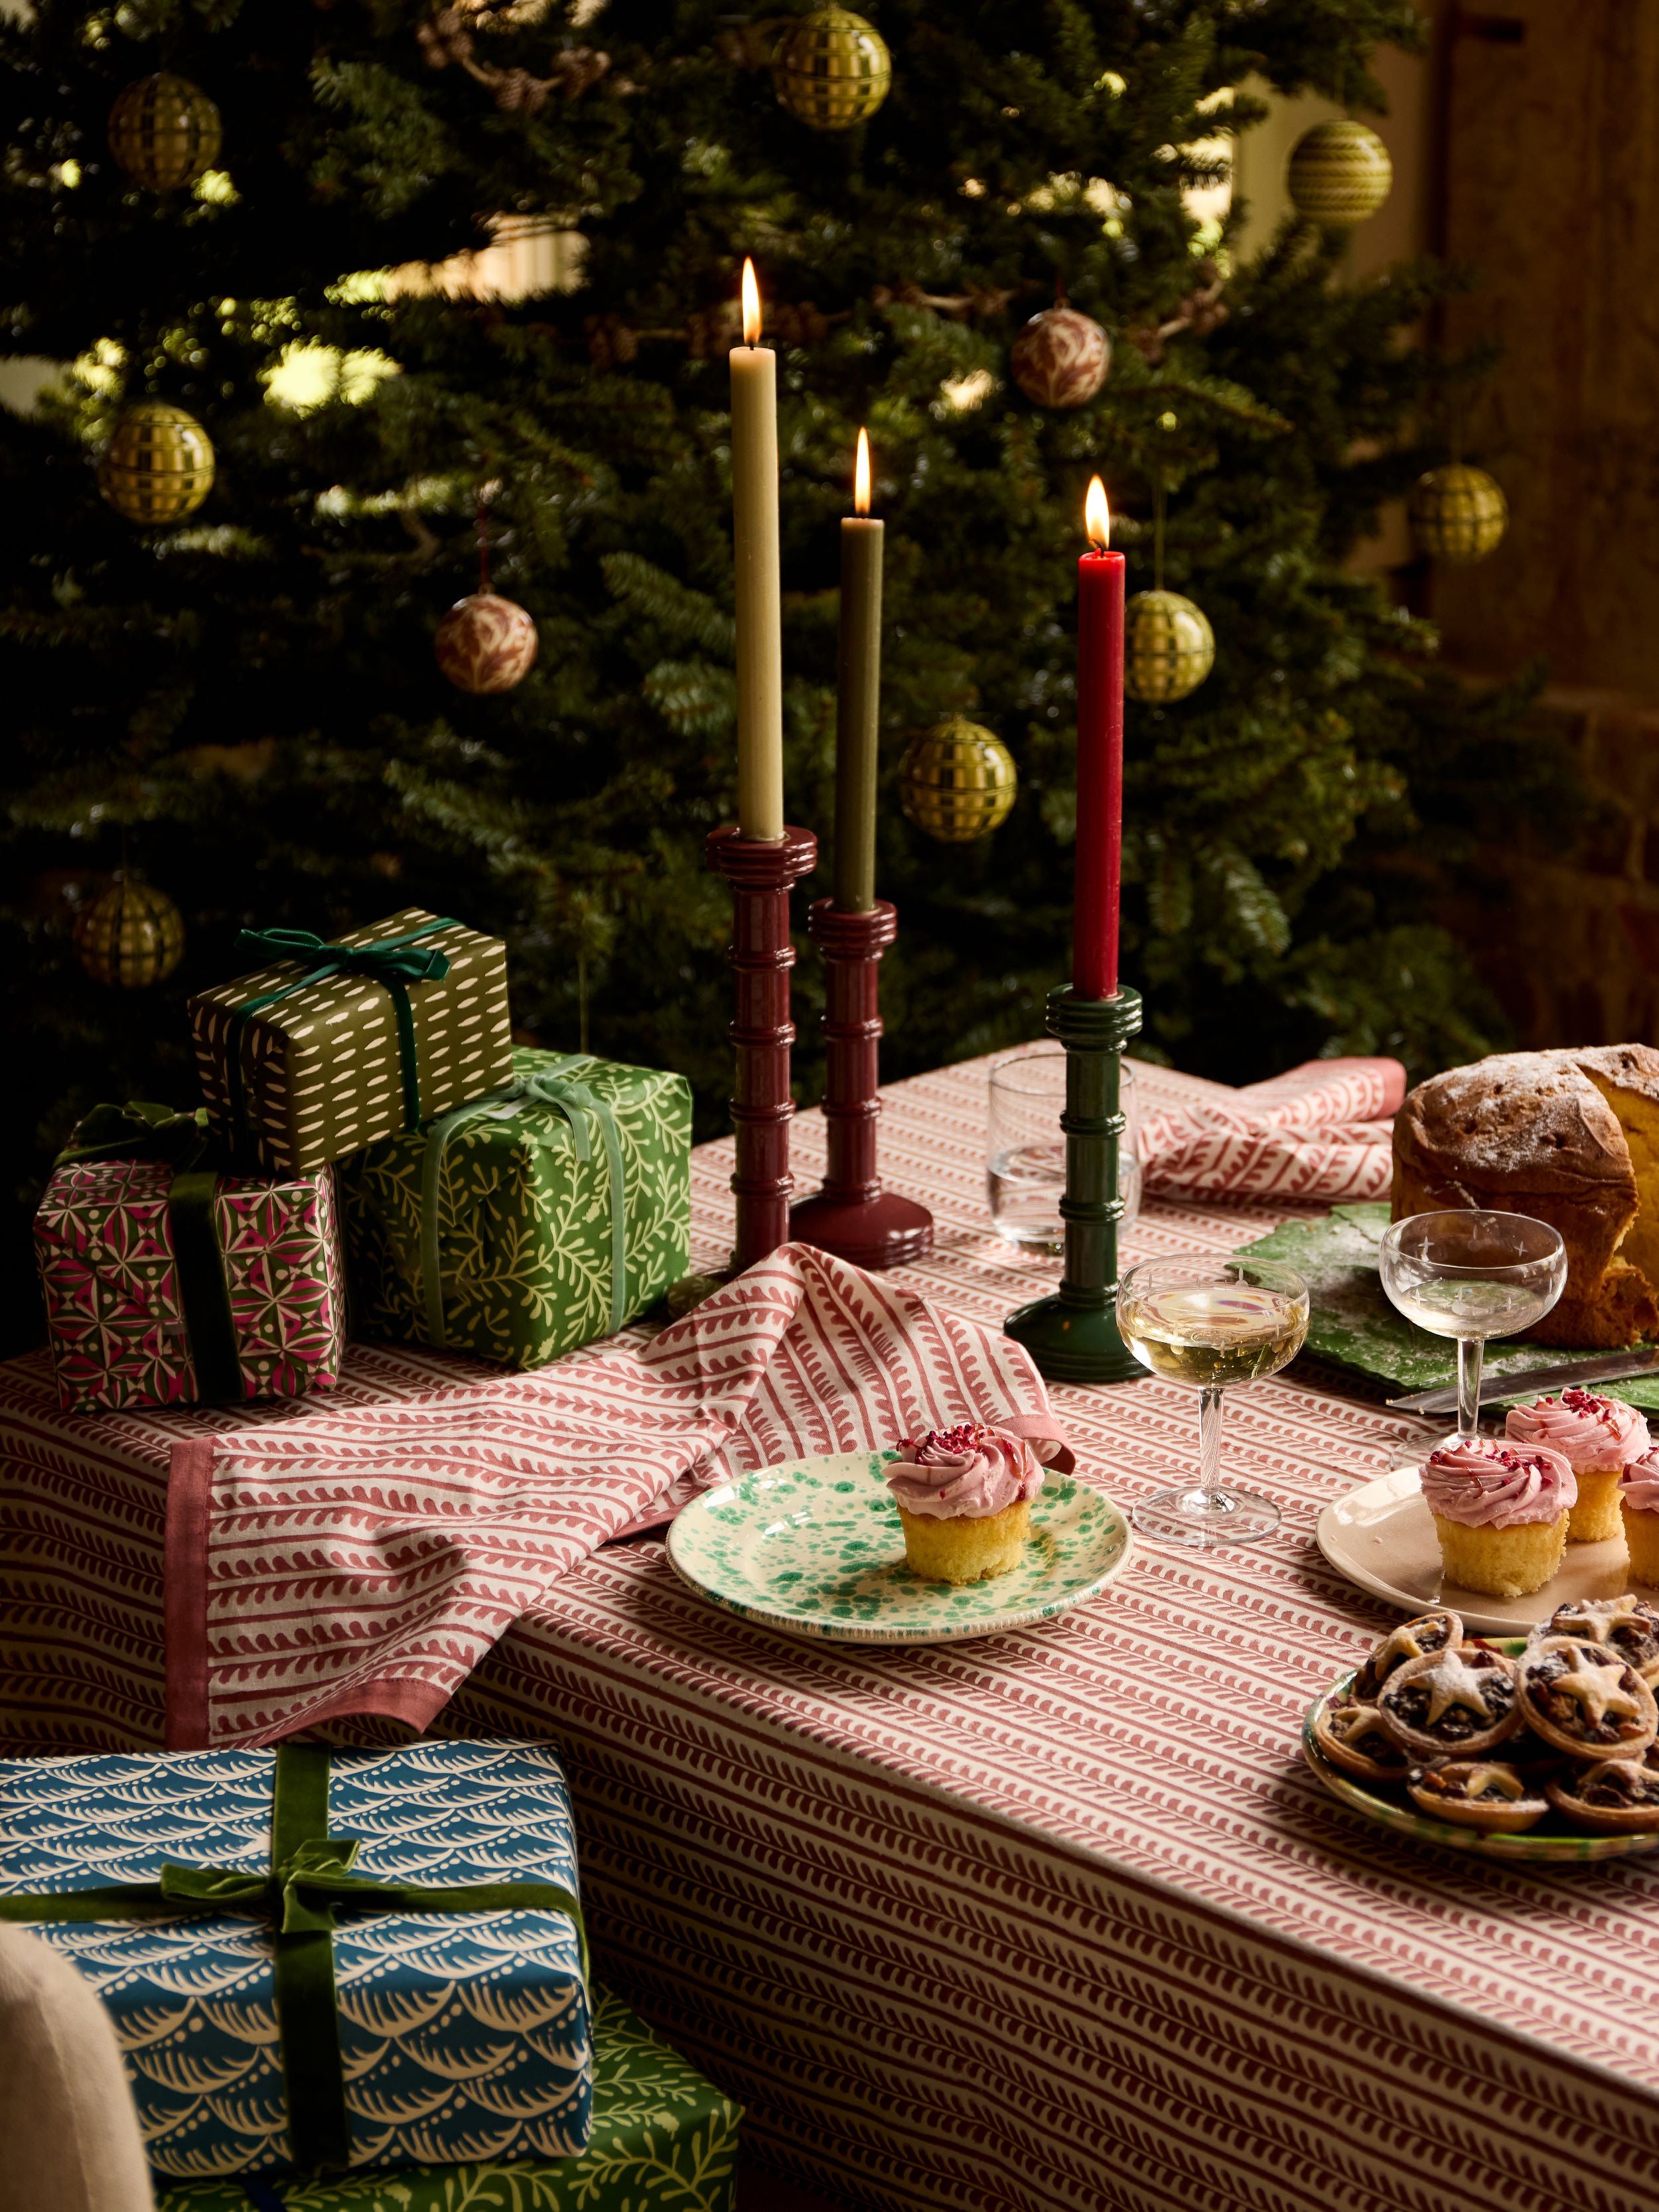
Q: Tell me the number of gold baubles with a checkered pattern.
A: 7